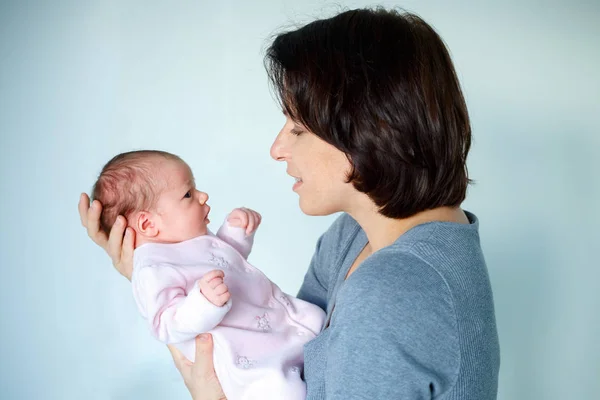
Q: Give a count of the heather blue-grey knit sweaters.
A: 1